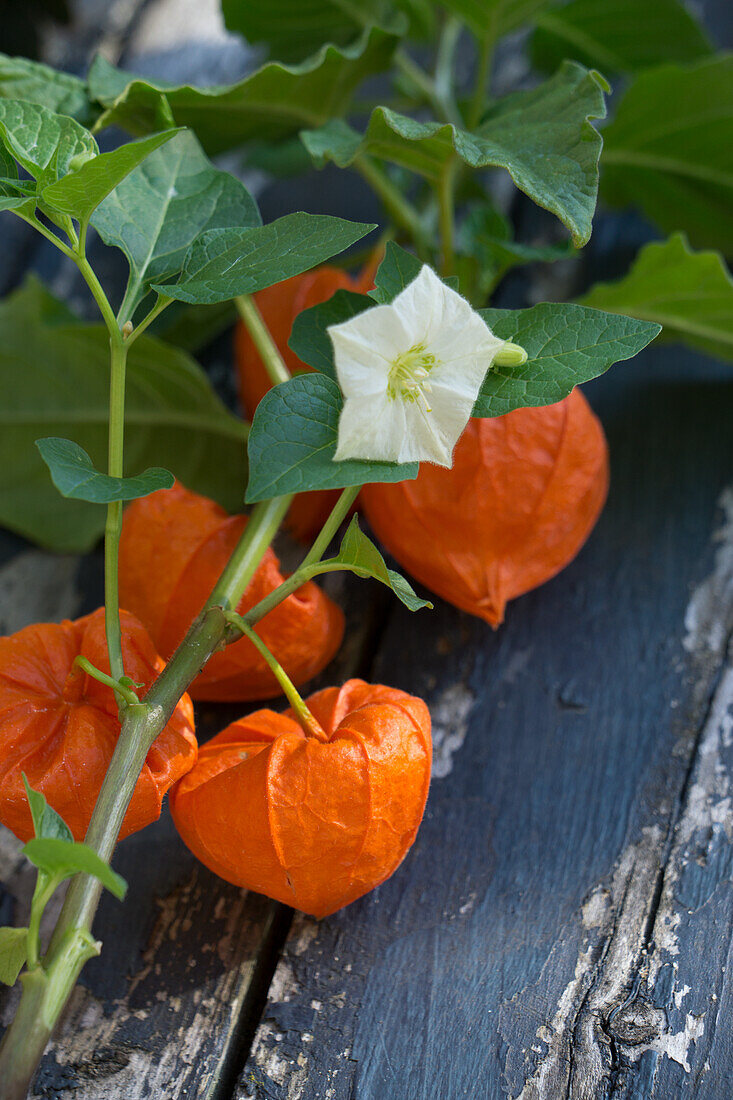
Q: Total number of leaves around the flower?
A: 4